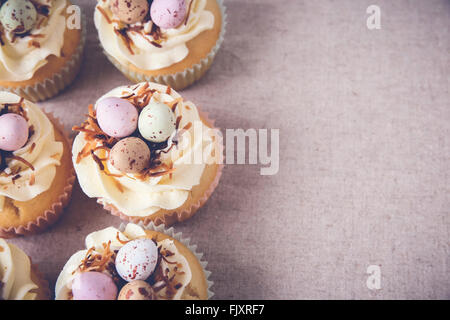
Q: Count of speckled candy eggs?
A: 10